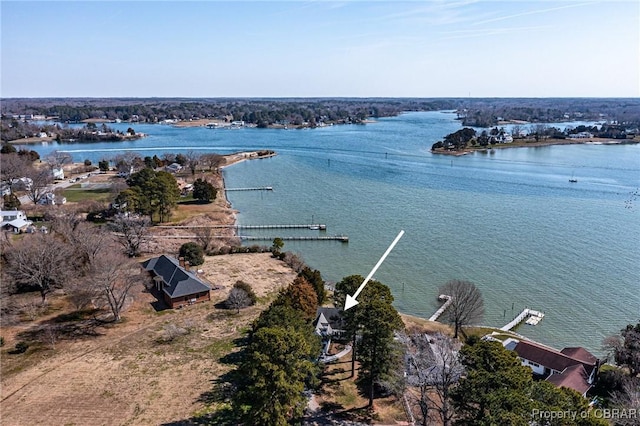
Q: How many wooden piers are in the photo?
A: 5